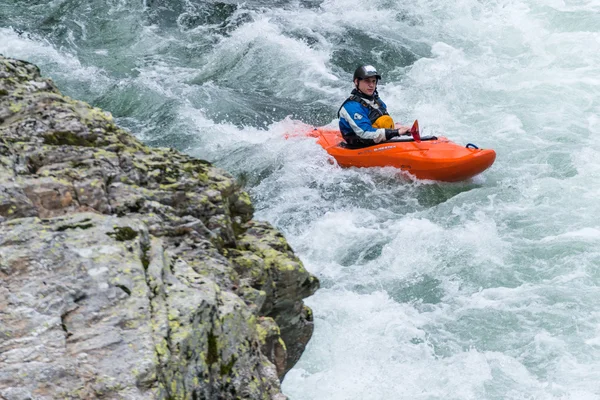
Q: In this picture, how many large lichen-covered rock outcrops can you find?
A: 1